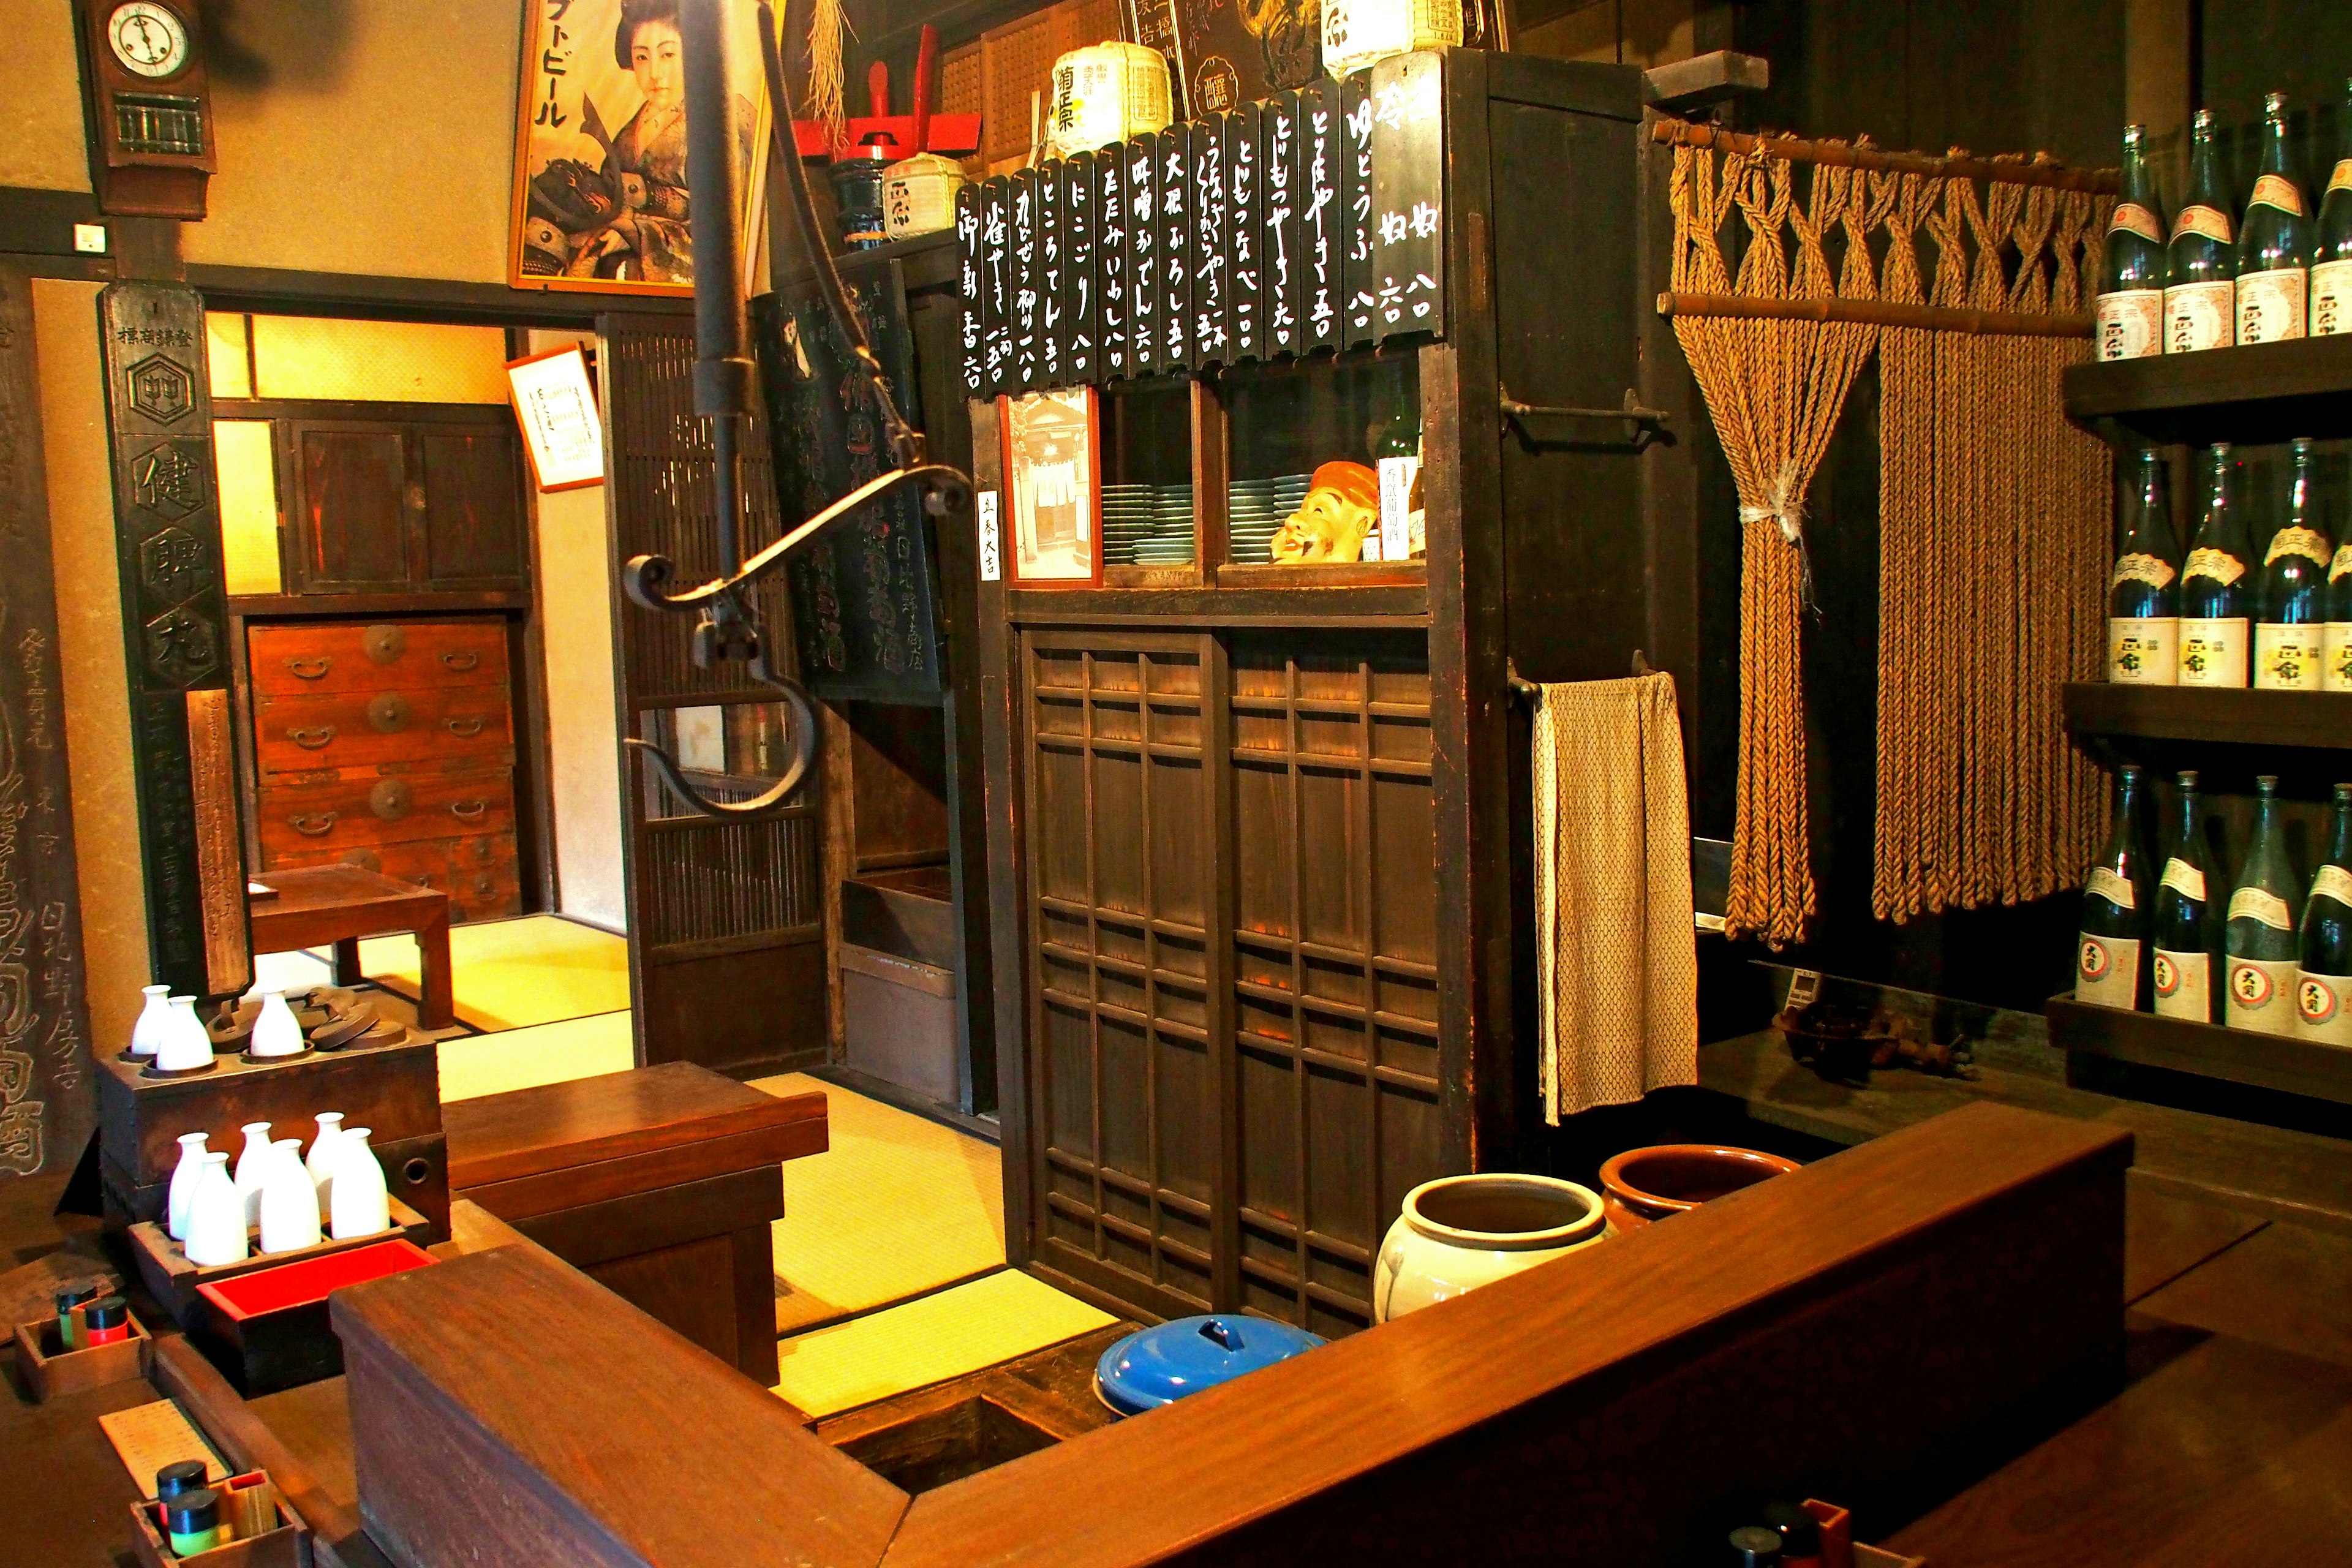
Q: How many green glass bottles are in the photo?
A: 13